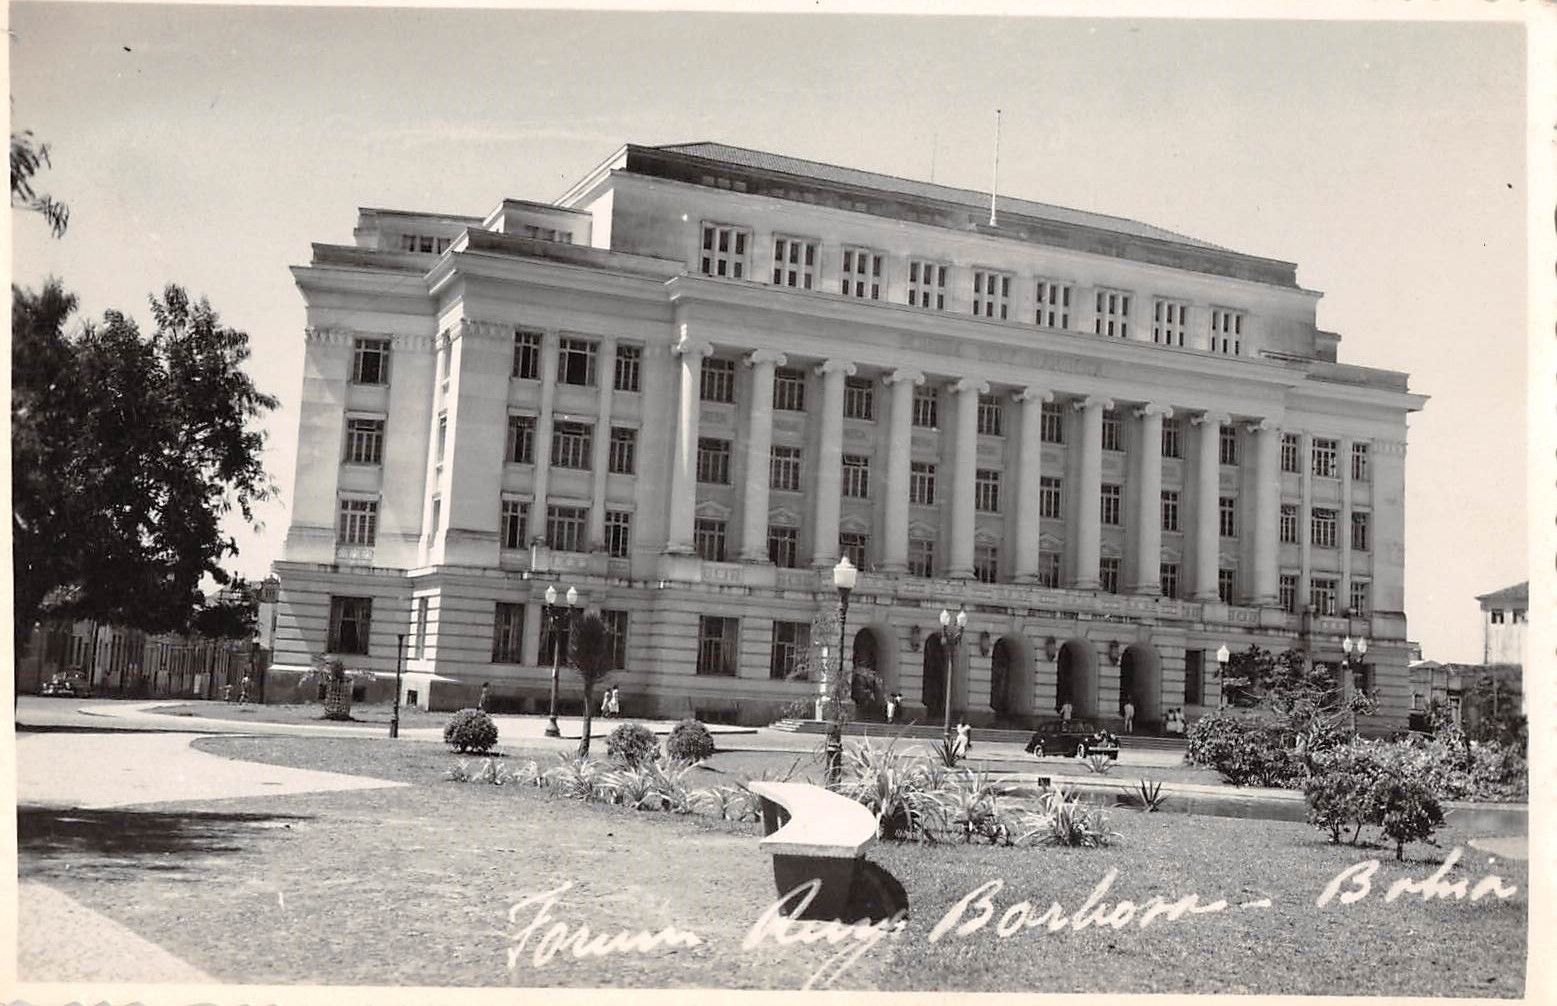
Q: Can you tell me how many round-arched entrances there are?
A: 5